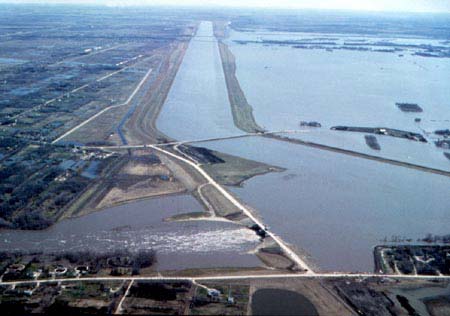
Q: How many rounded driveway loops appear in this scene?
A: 3